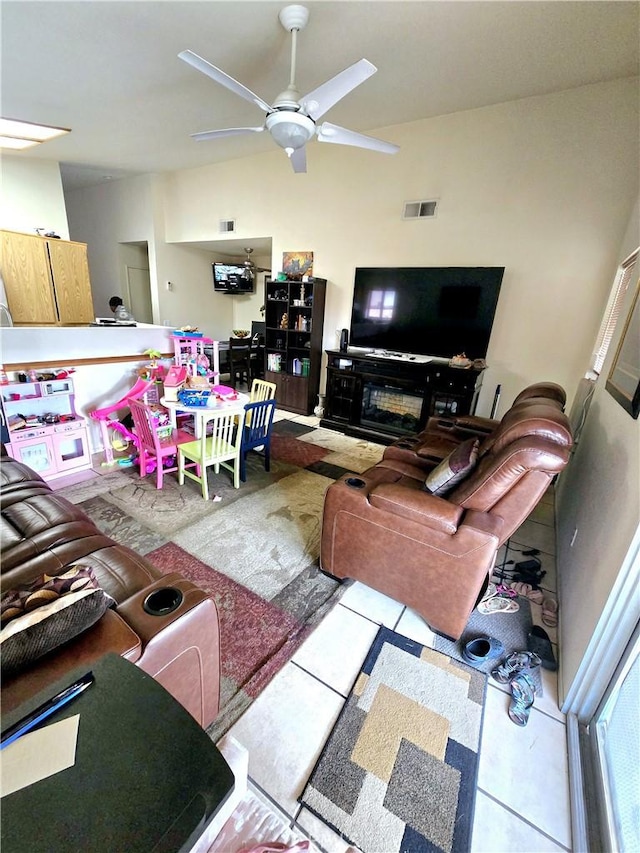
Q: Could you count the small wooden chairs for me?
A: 4